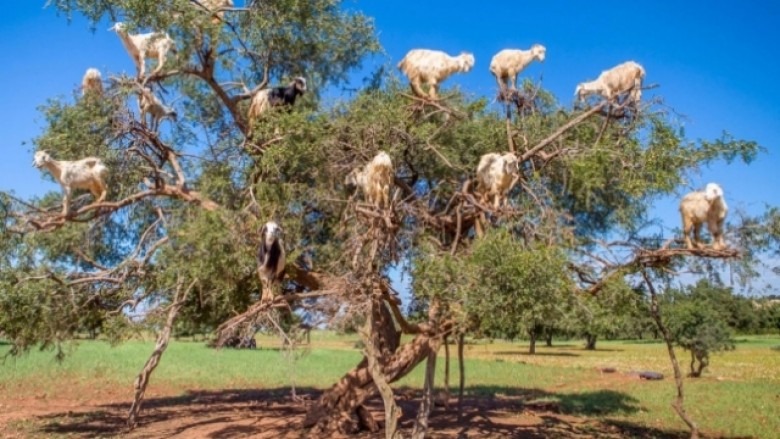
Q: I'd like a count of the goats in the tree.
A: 13